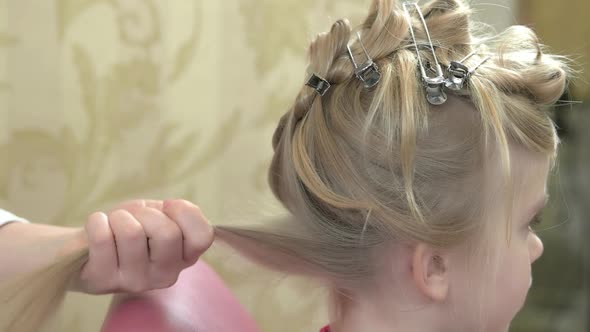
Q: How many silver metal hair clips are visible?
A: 4